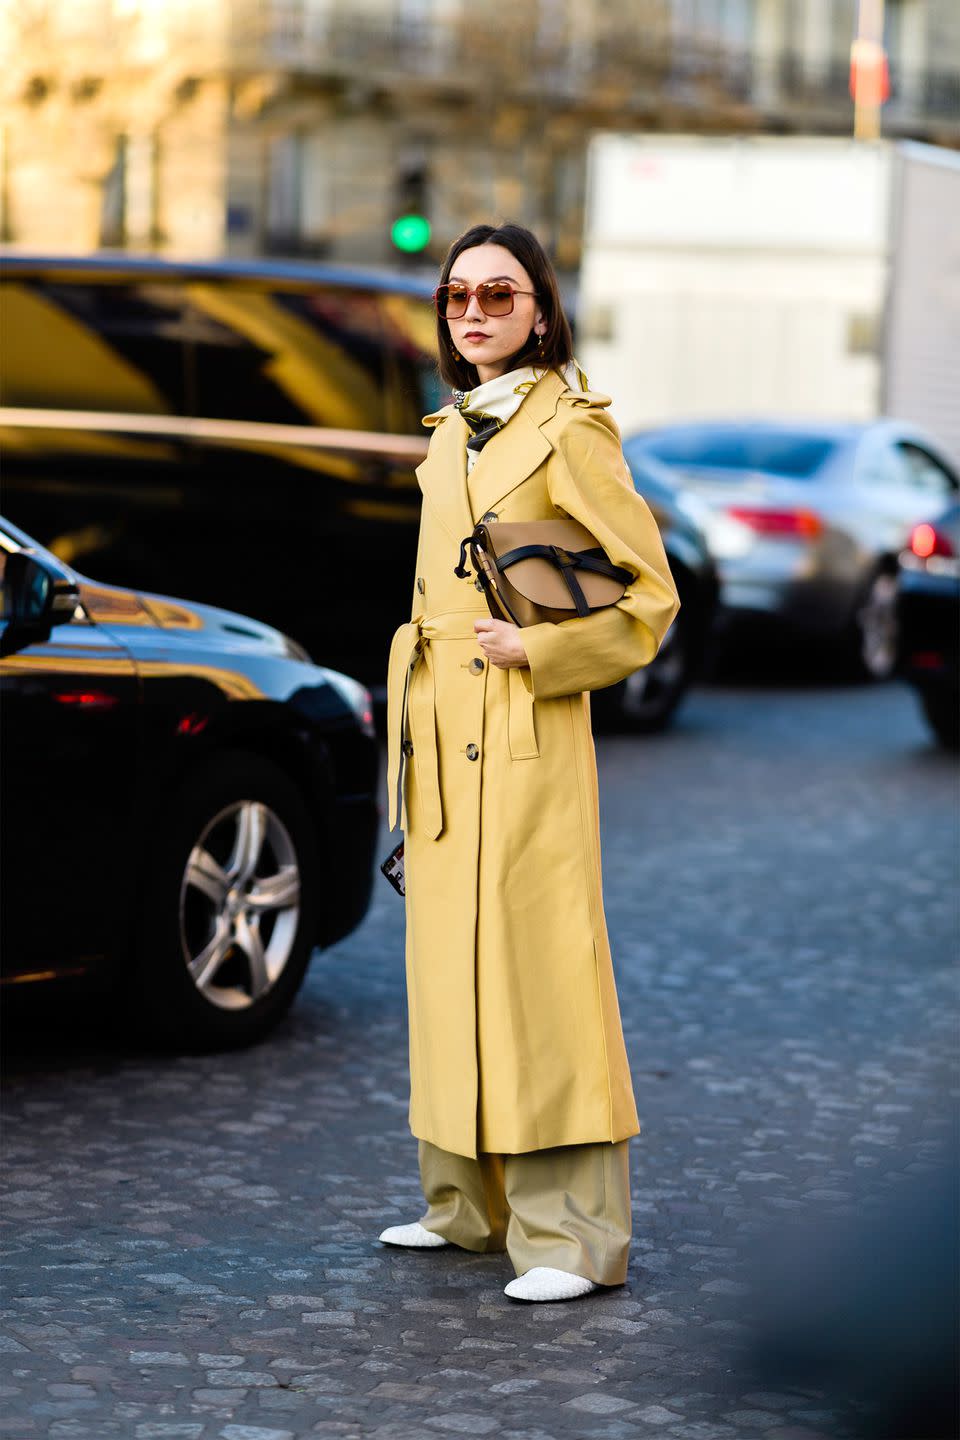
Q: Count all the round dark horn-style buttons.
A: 6